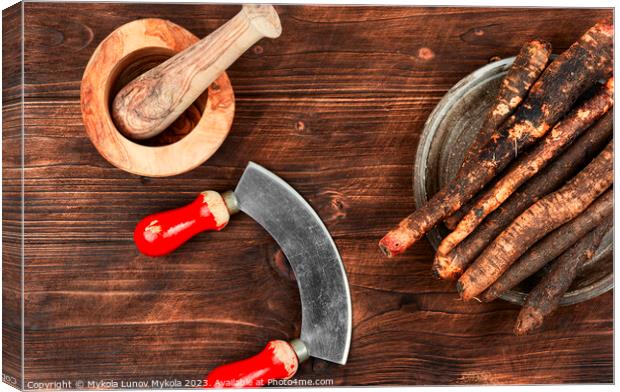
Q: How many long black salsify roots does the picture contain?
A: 7